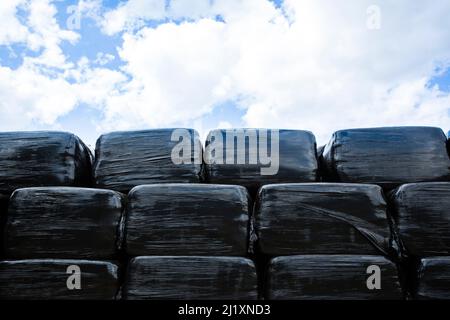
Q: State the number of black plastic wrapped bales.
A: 12